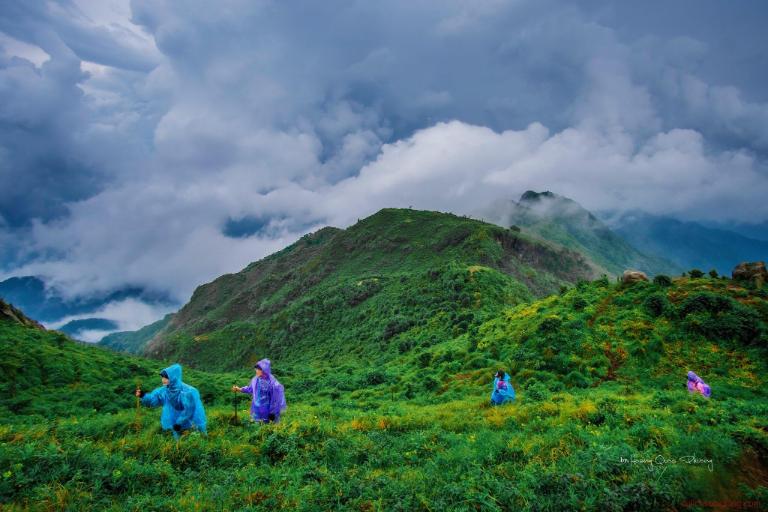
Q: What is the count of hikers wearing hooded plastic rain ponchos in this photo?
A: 4